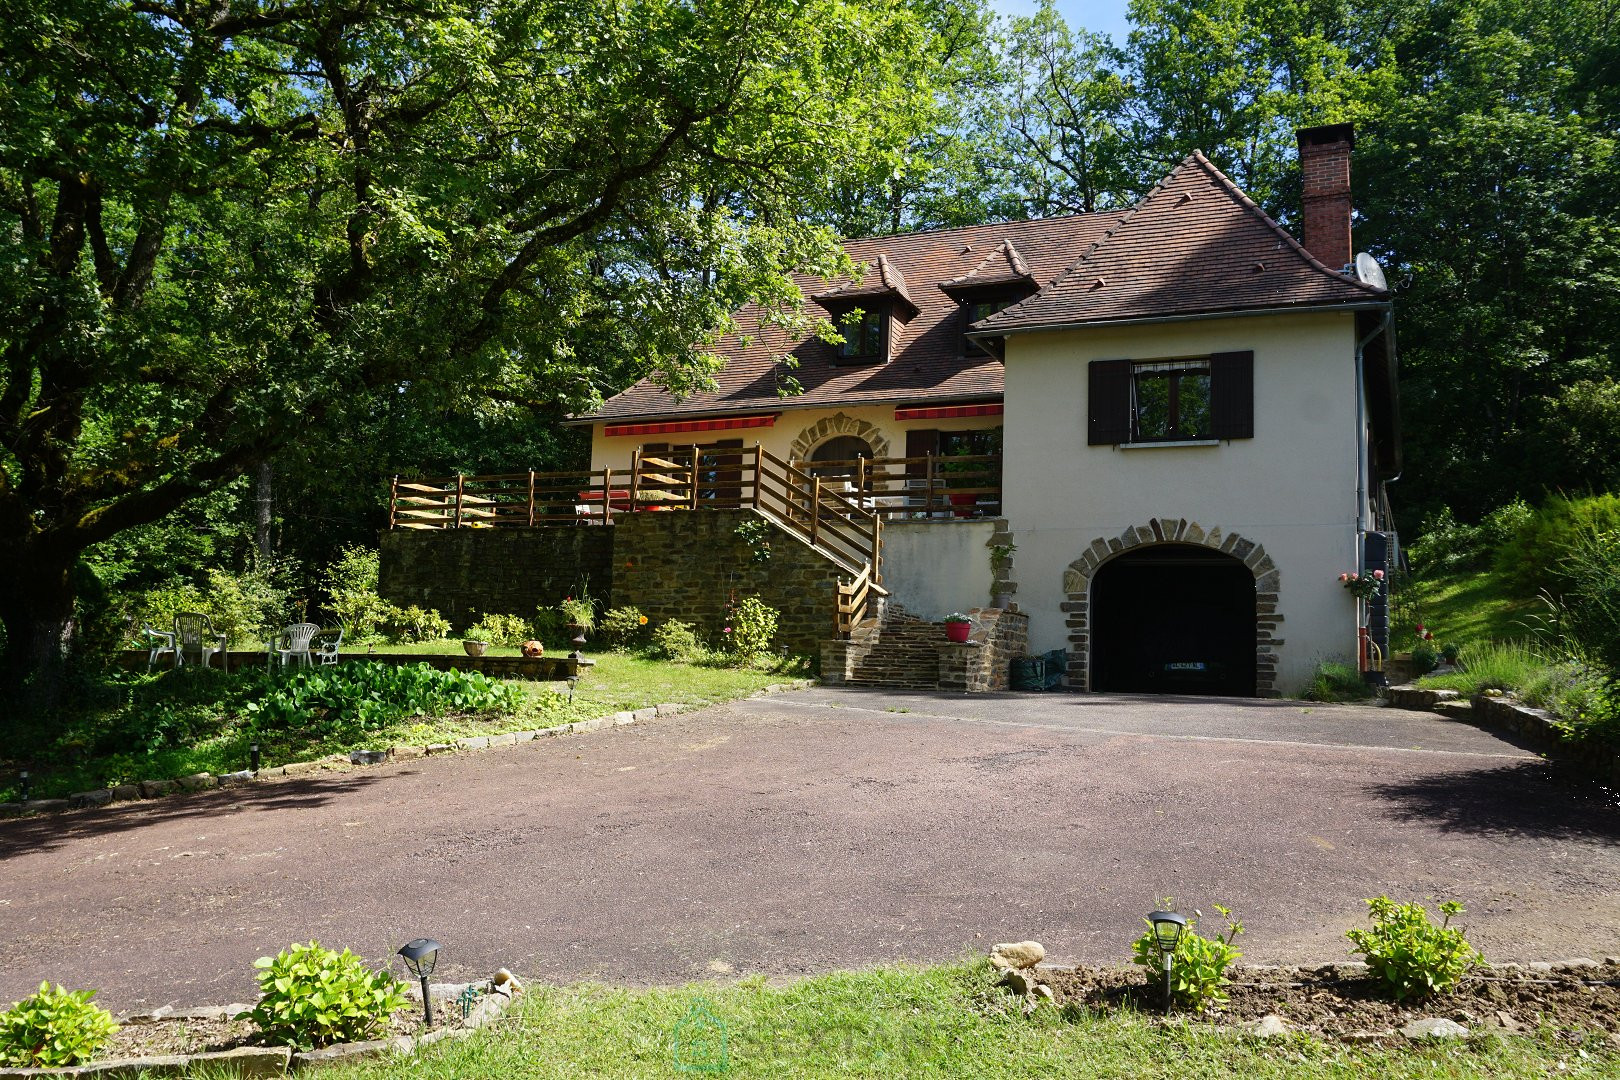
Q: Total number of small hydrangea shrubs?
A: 4